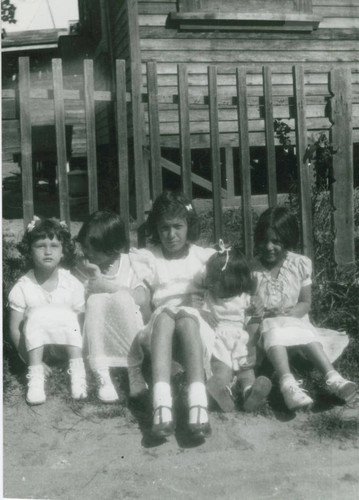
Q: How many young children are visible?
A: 5